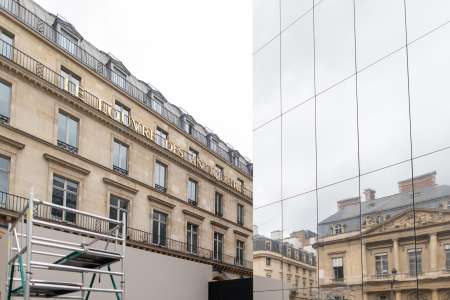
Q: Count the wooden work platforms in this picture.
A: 2